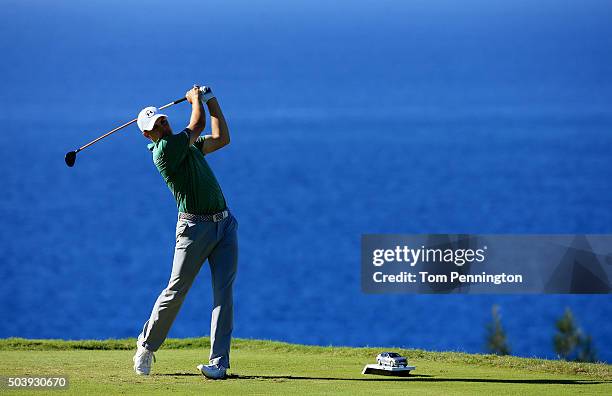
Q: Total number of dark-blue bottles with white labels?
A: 0